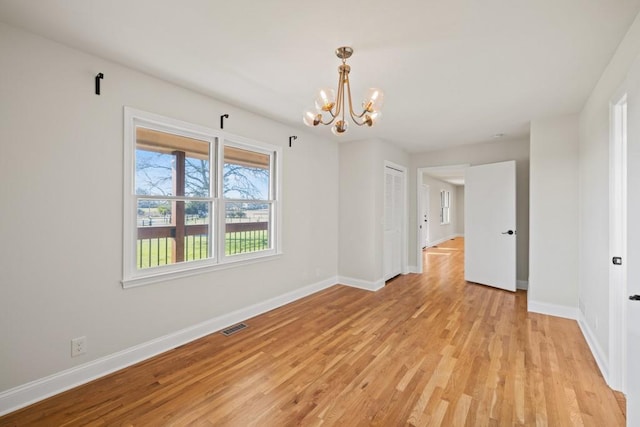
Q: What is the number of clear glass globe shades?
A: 5